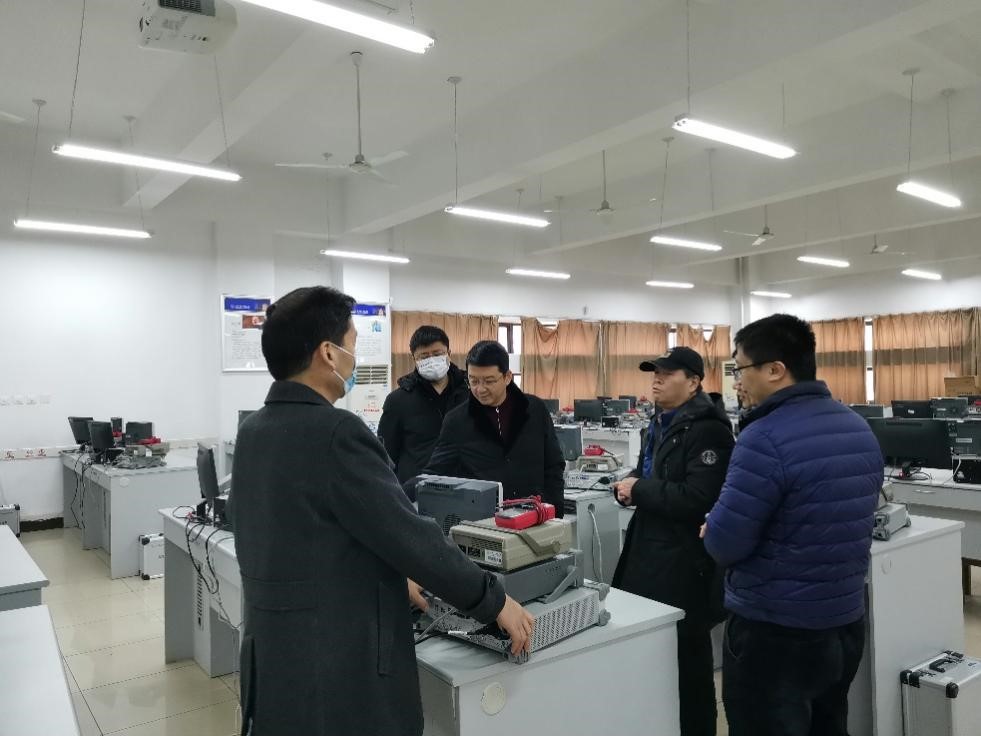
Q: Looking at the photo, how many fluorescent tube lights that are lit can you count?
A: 13